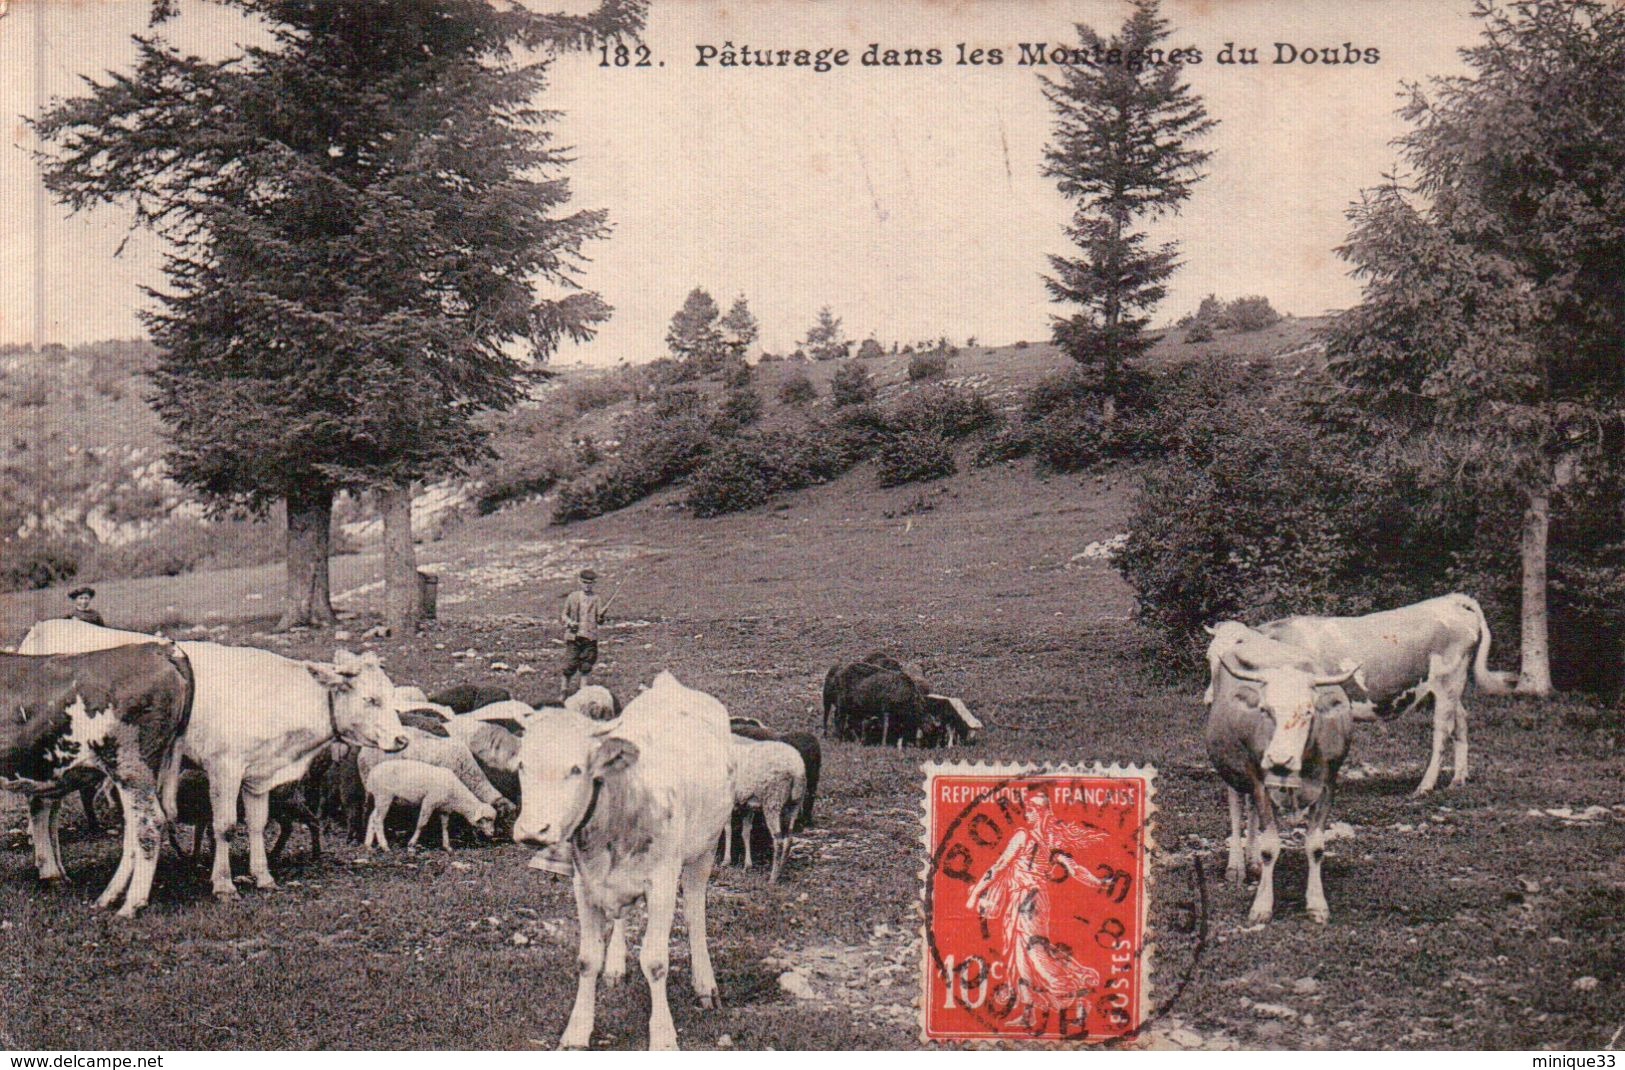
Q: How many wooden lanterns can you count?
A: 0